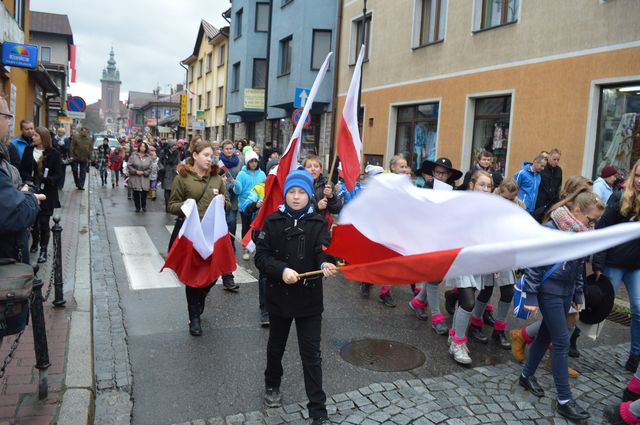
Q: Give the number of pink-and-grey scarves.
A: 1